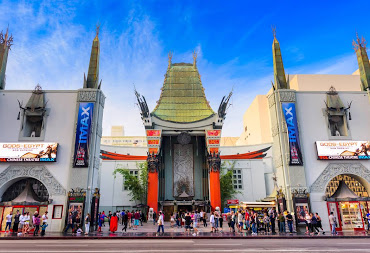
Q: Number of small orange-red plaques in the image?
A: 6